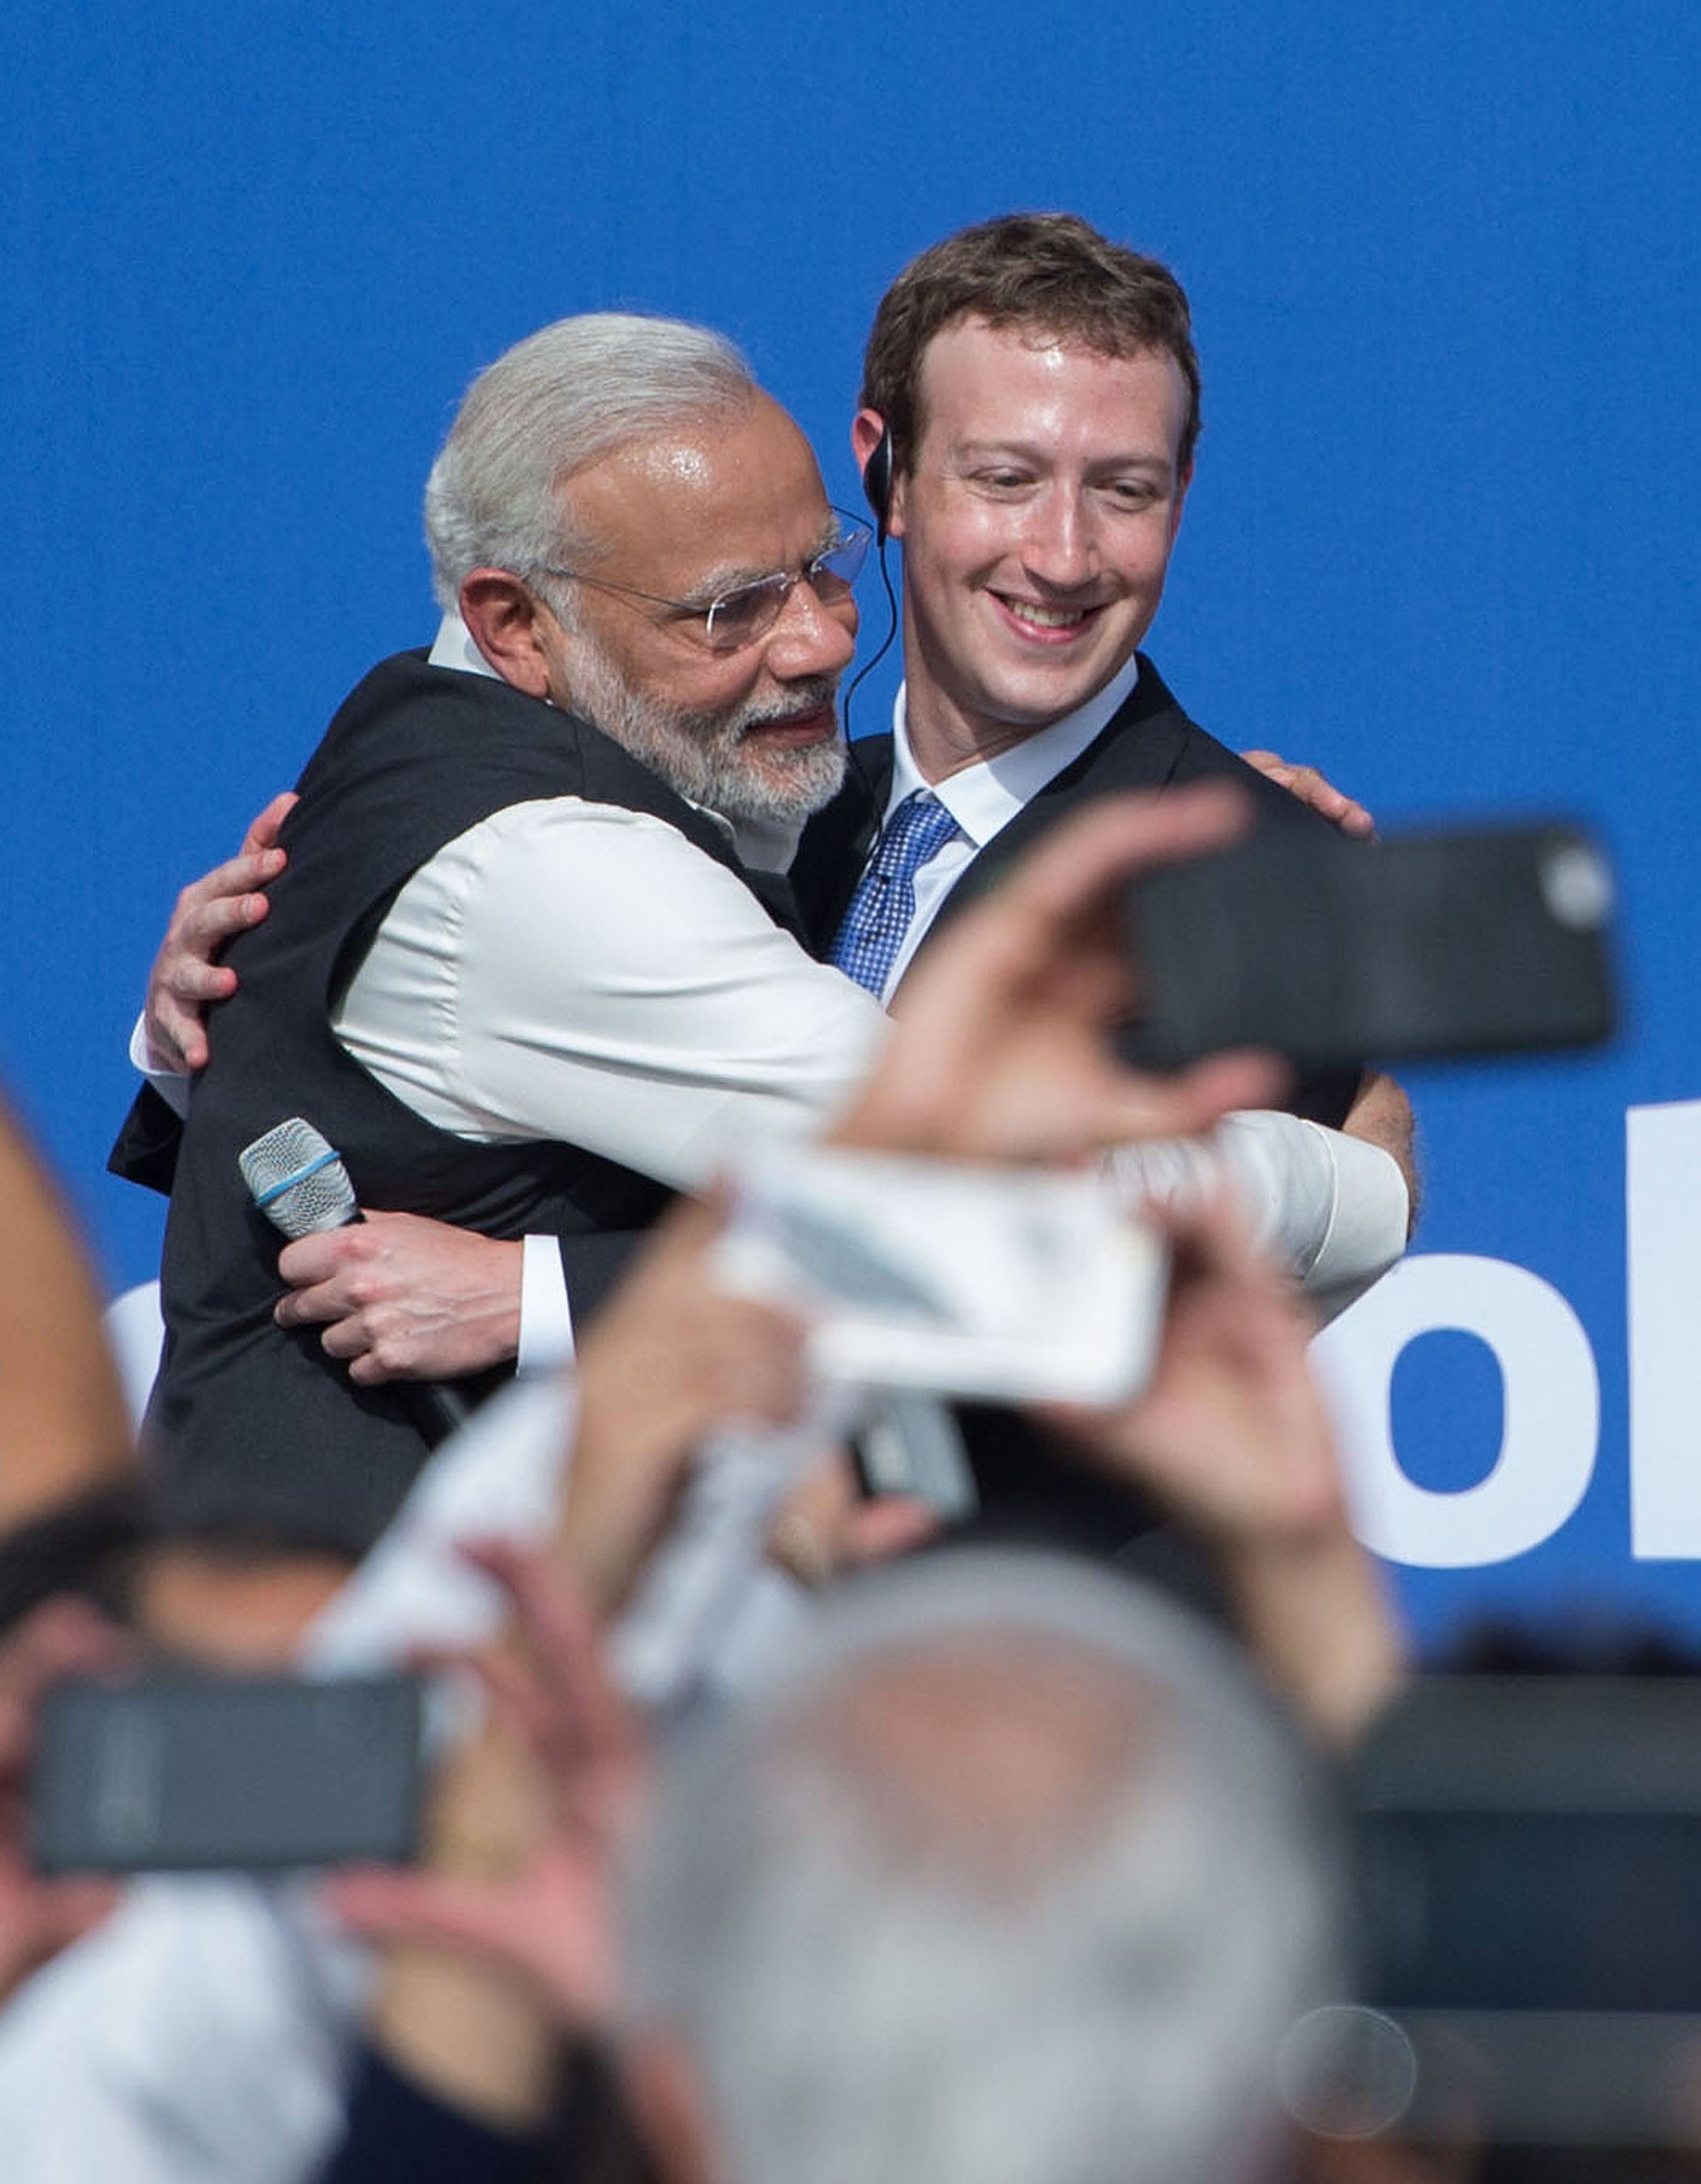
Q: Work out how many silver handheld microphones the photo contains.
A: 1